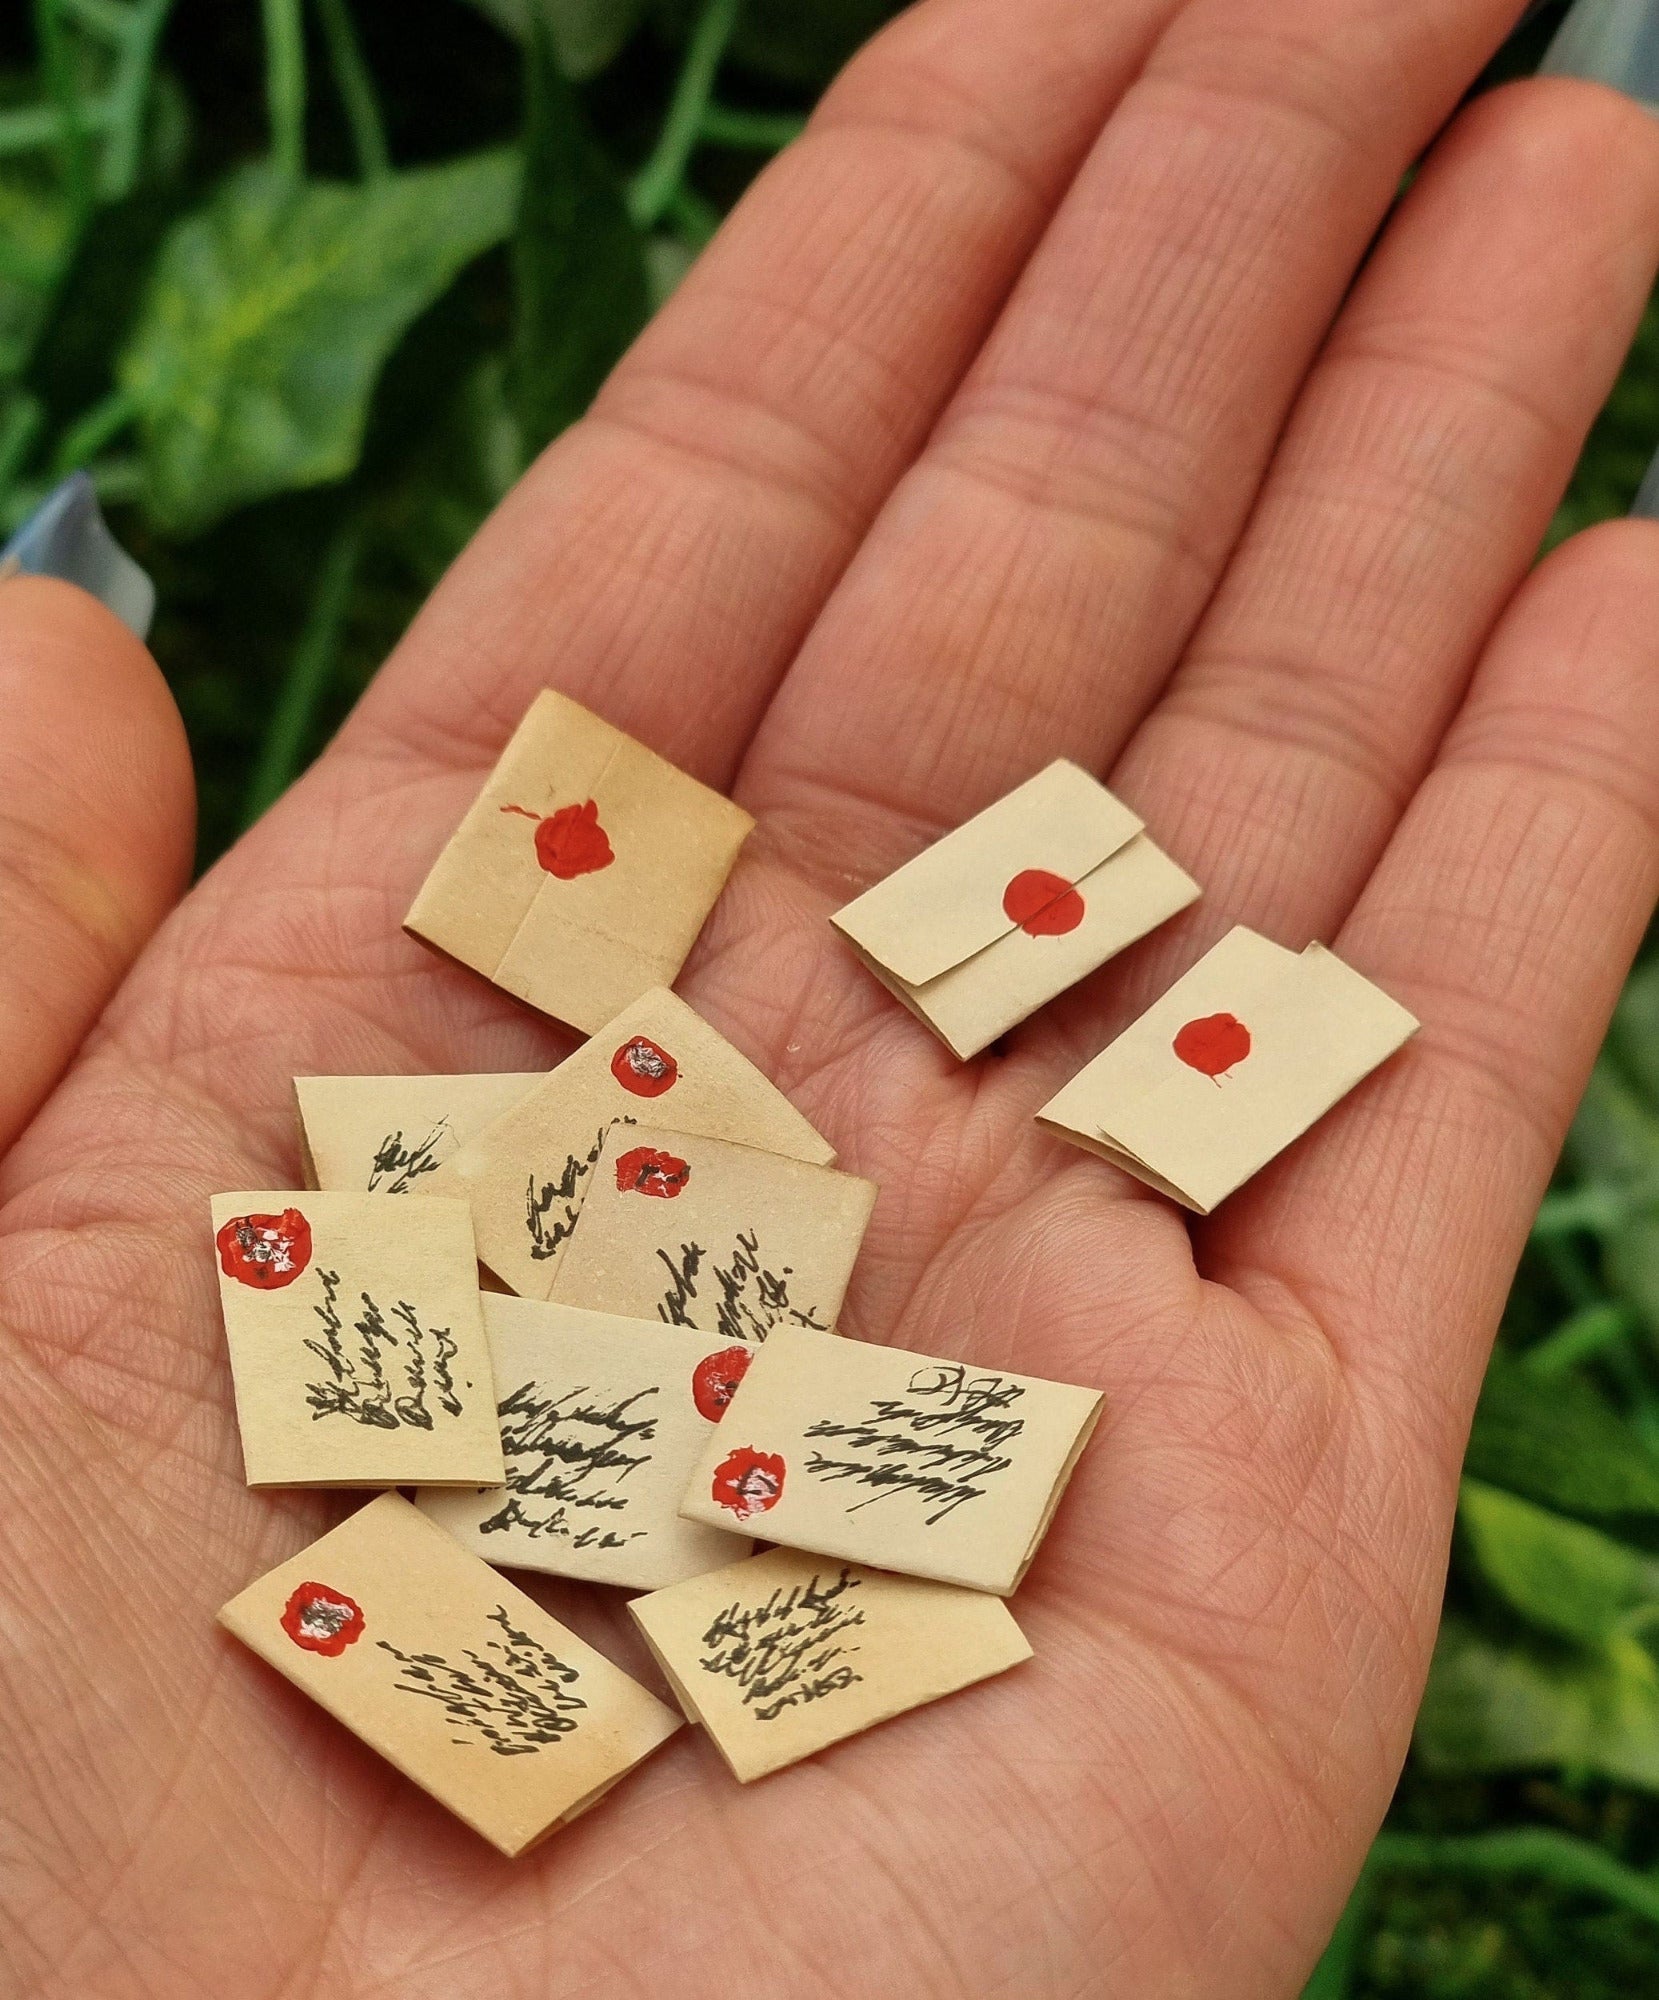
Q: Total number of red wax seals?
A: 9